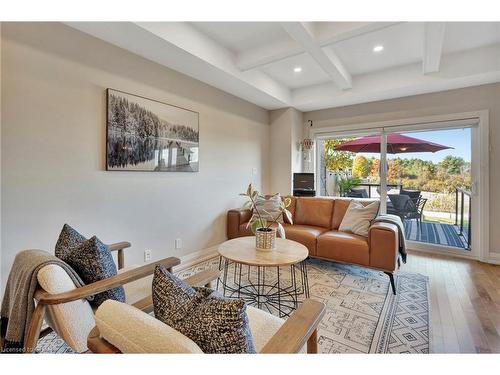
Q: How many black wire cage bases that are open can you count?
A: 1